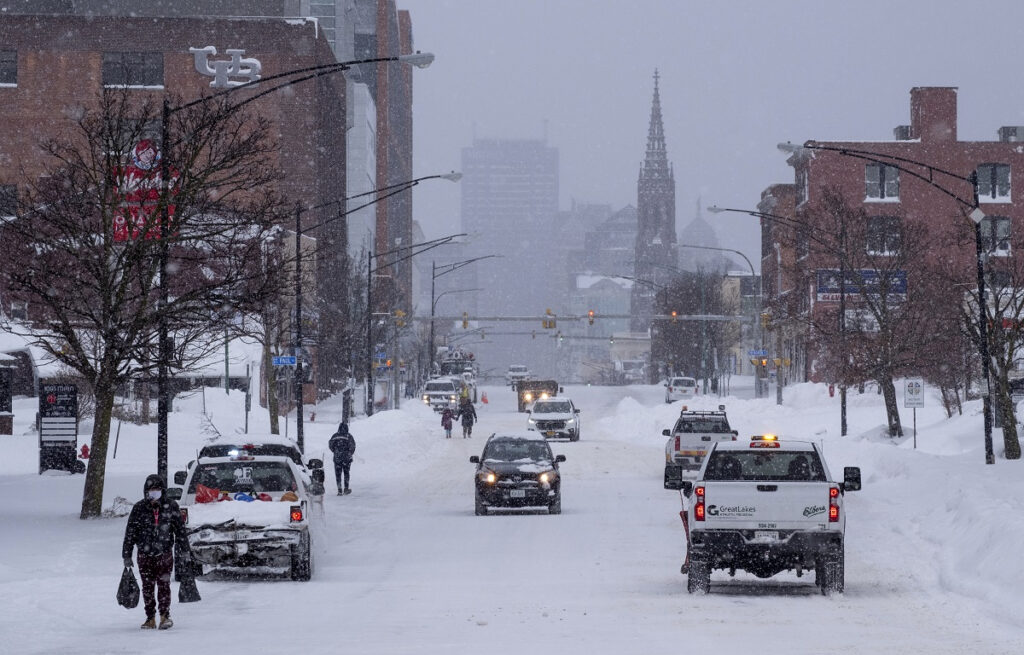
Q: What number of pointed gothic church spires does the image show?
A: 1